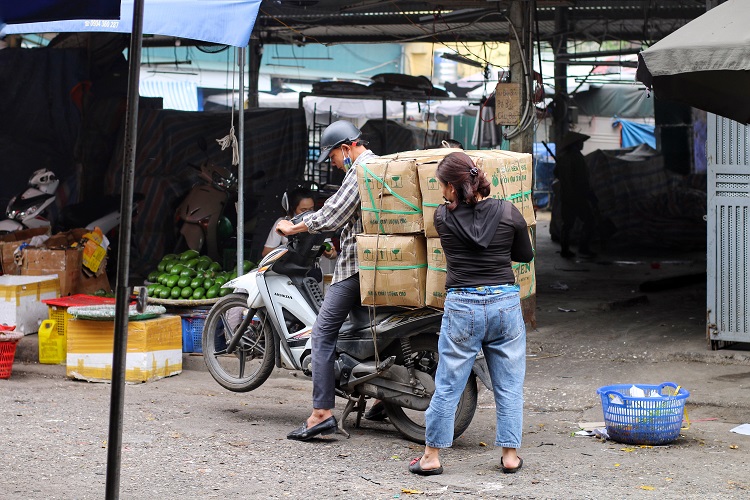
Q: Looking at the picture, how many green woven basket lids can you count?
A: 1